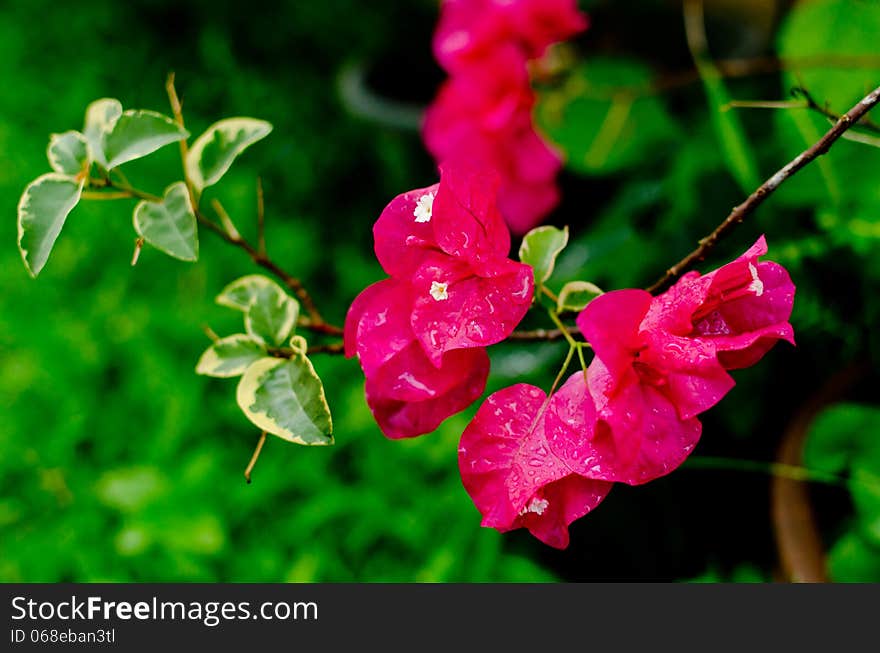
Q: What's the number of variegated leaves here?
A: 12